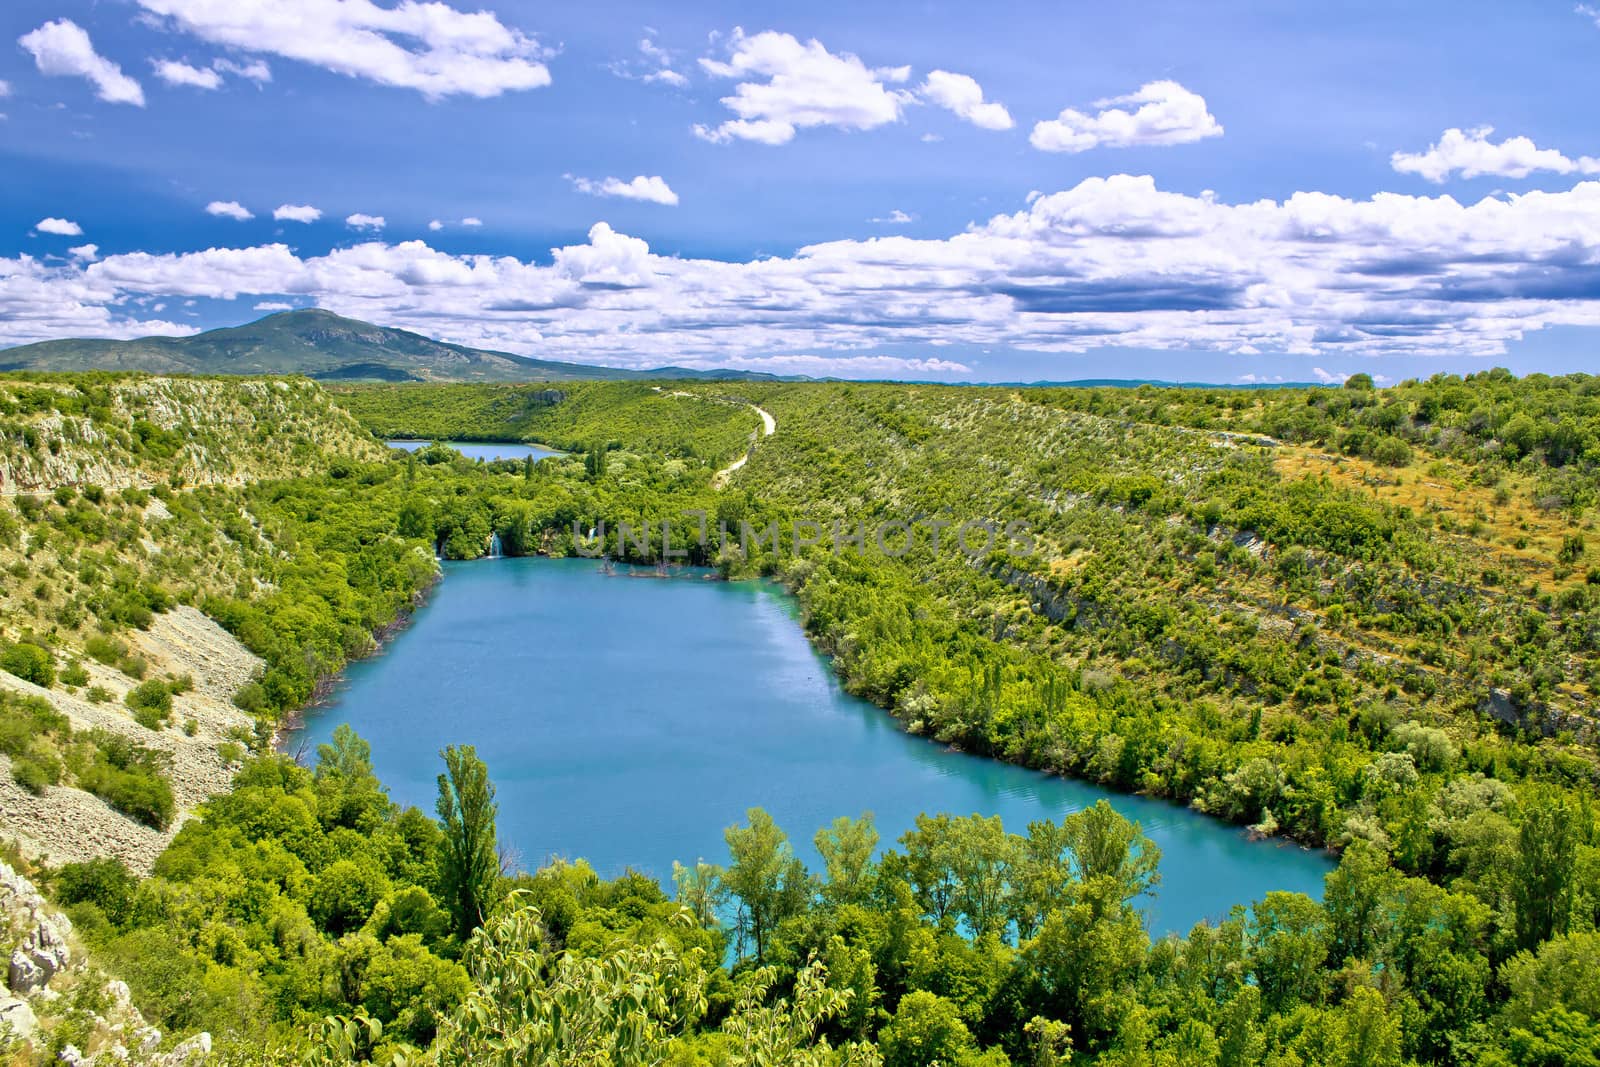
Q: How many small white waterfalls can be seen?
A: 3